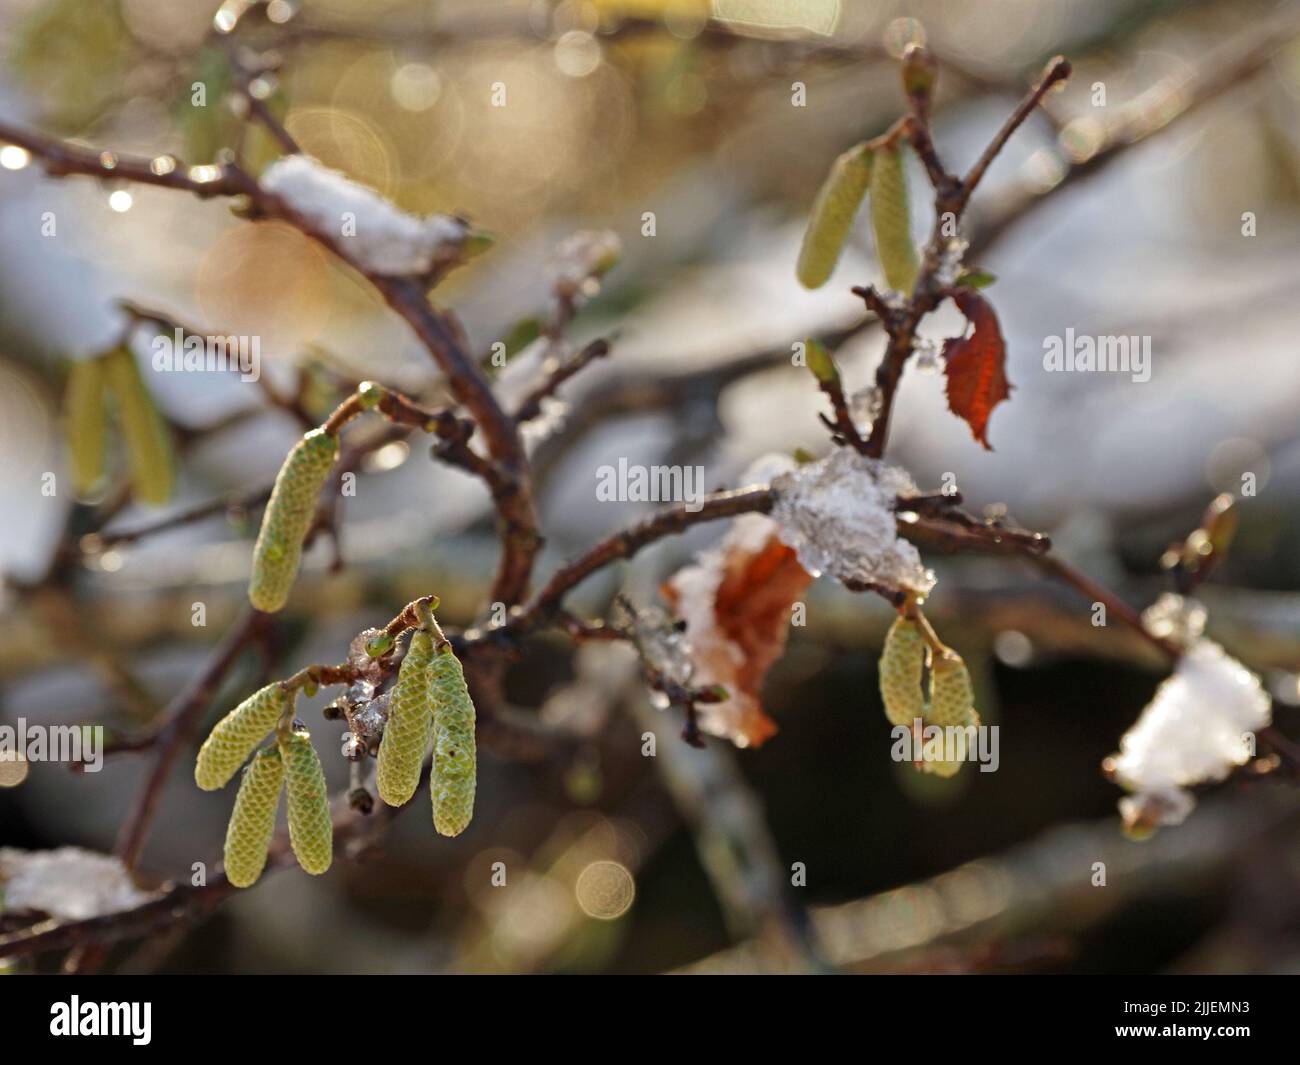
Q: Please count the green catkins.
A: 12